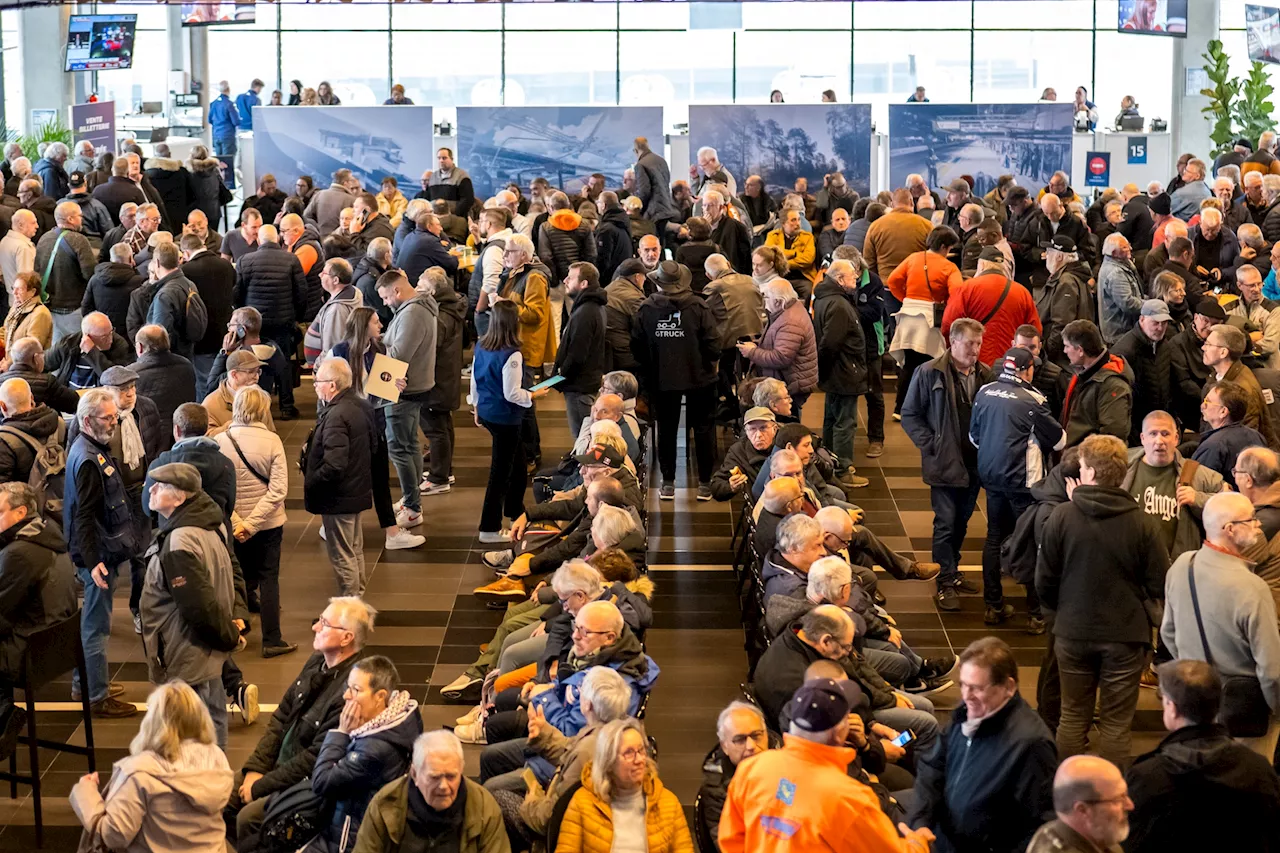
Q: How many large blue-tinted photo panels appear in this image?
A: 4